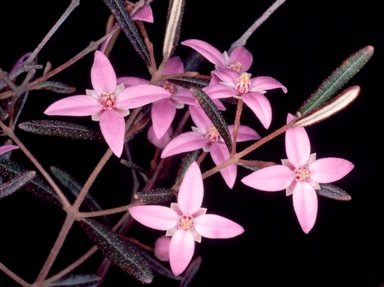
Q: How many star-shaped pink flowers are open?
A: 7